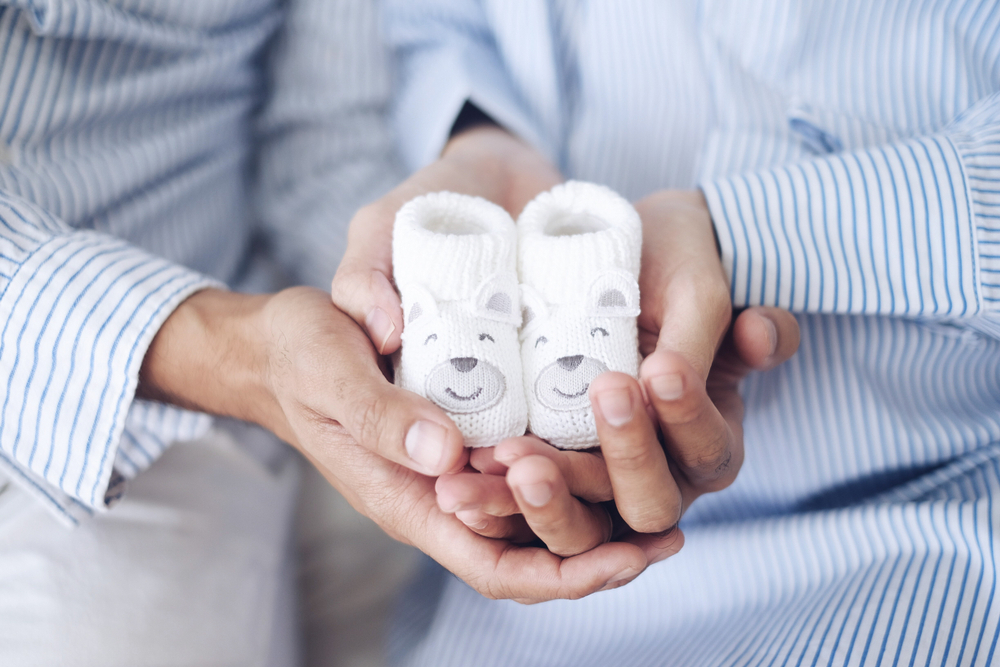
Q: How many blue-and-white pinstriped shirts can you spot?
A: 2